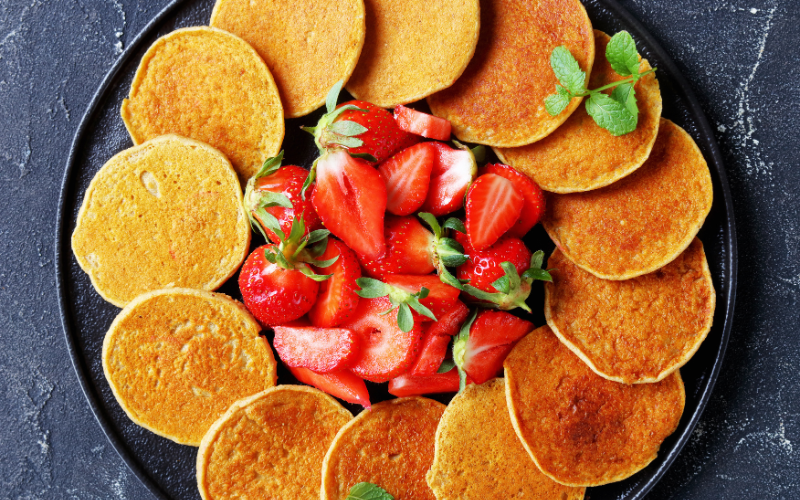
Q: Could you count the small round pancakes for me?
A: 13